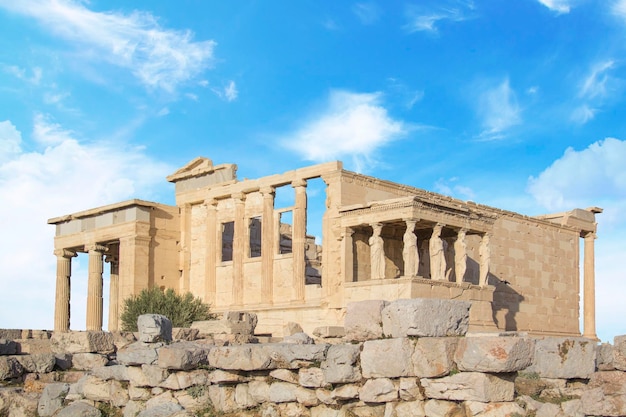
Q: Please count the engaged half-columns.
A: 4